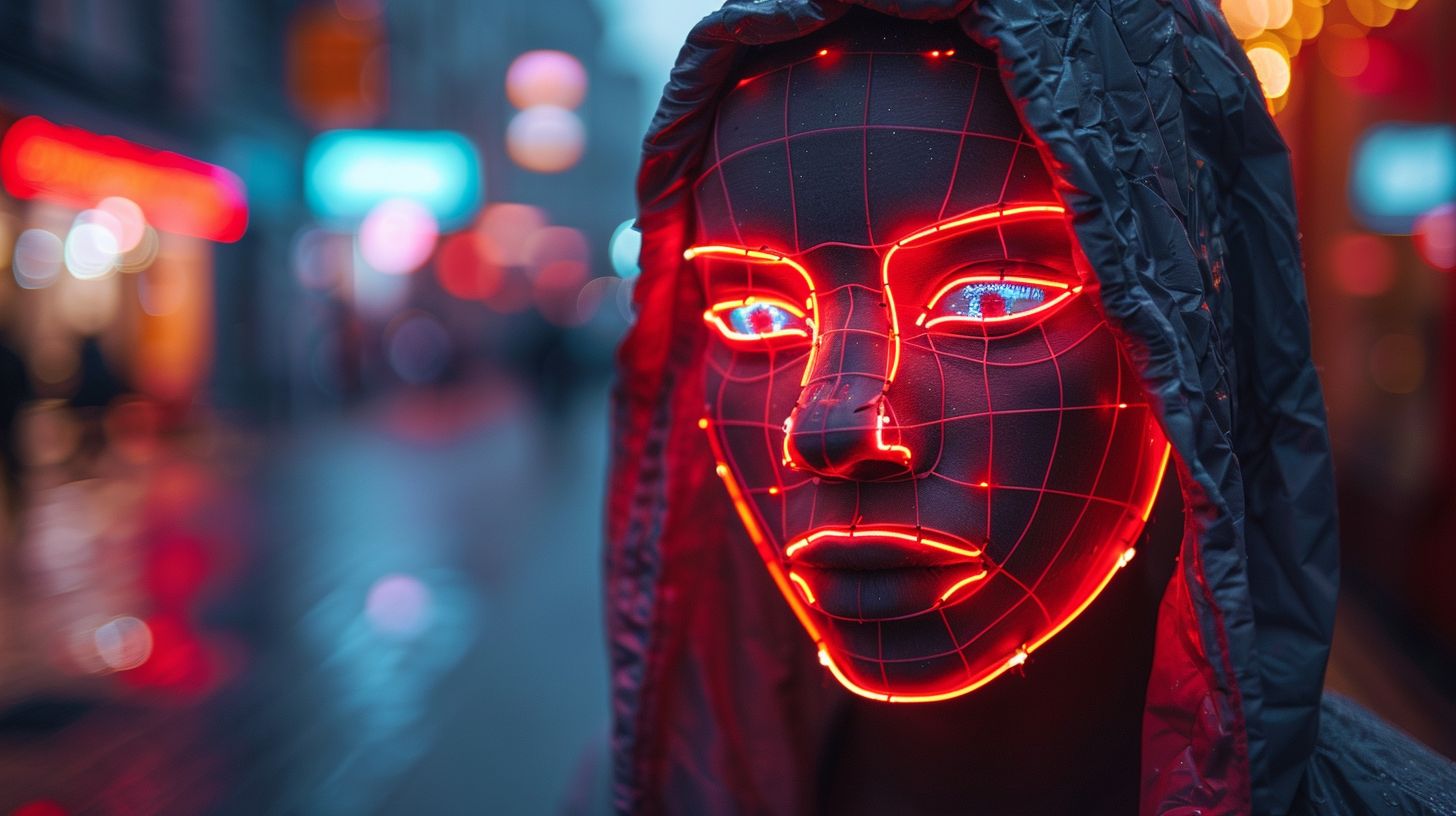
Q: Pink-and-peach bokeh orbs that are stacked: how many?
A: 2